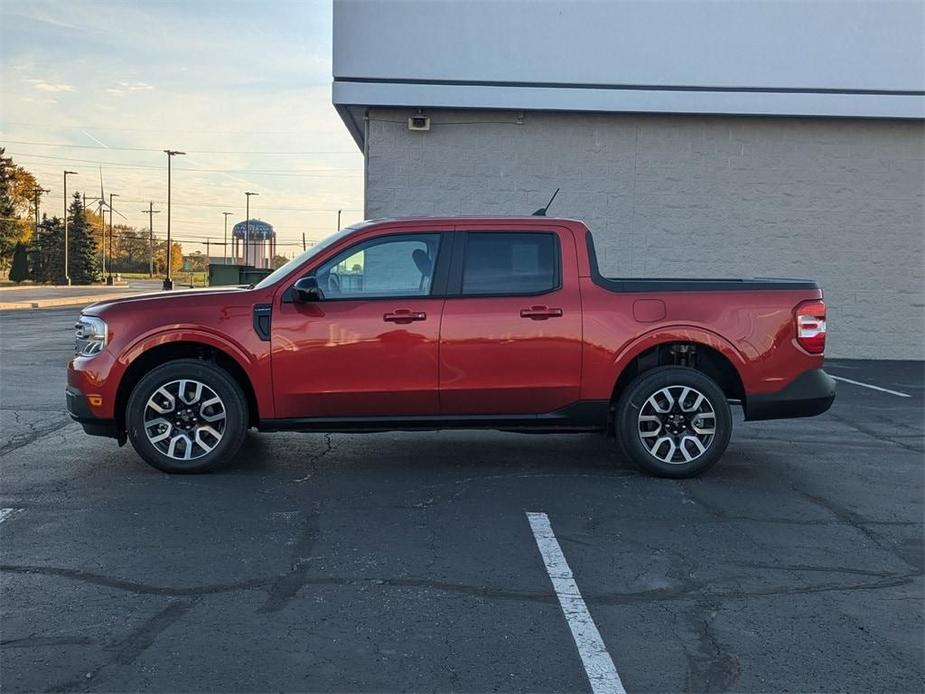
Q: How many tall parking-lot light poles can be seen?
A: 6